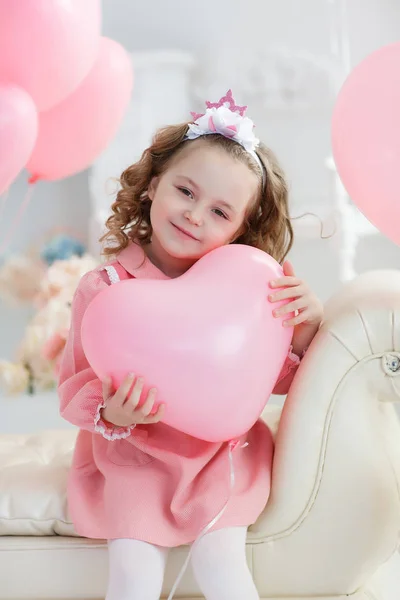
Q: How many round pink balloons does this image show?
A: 4